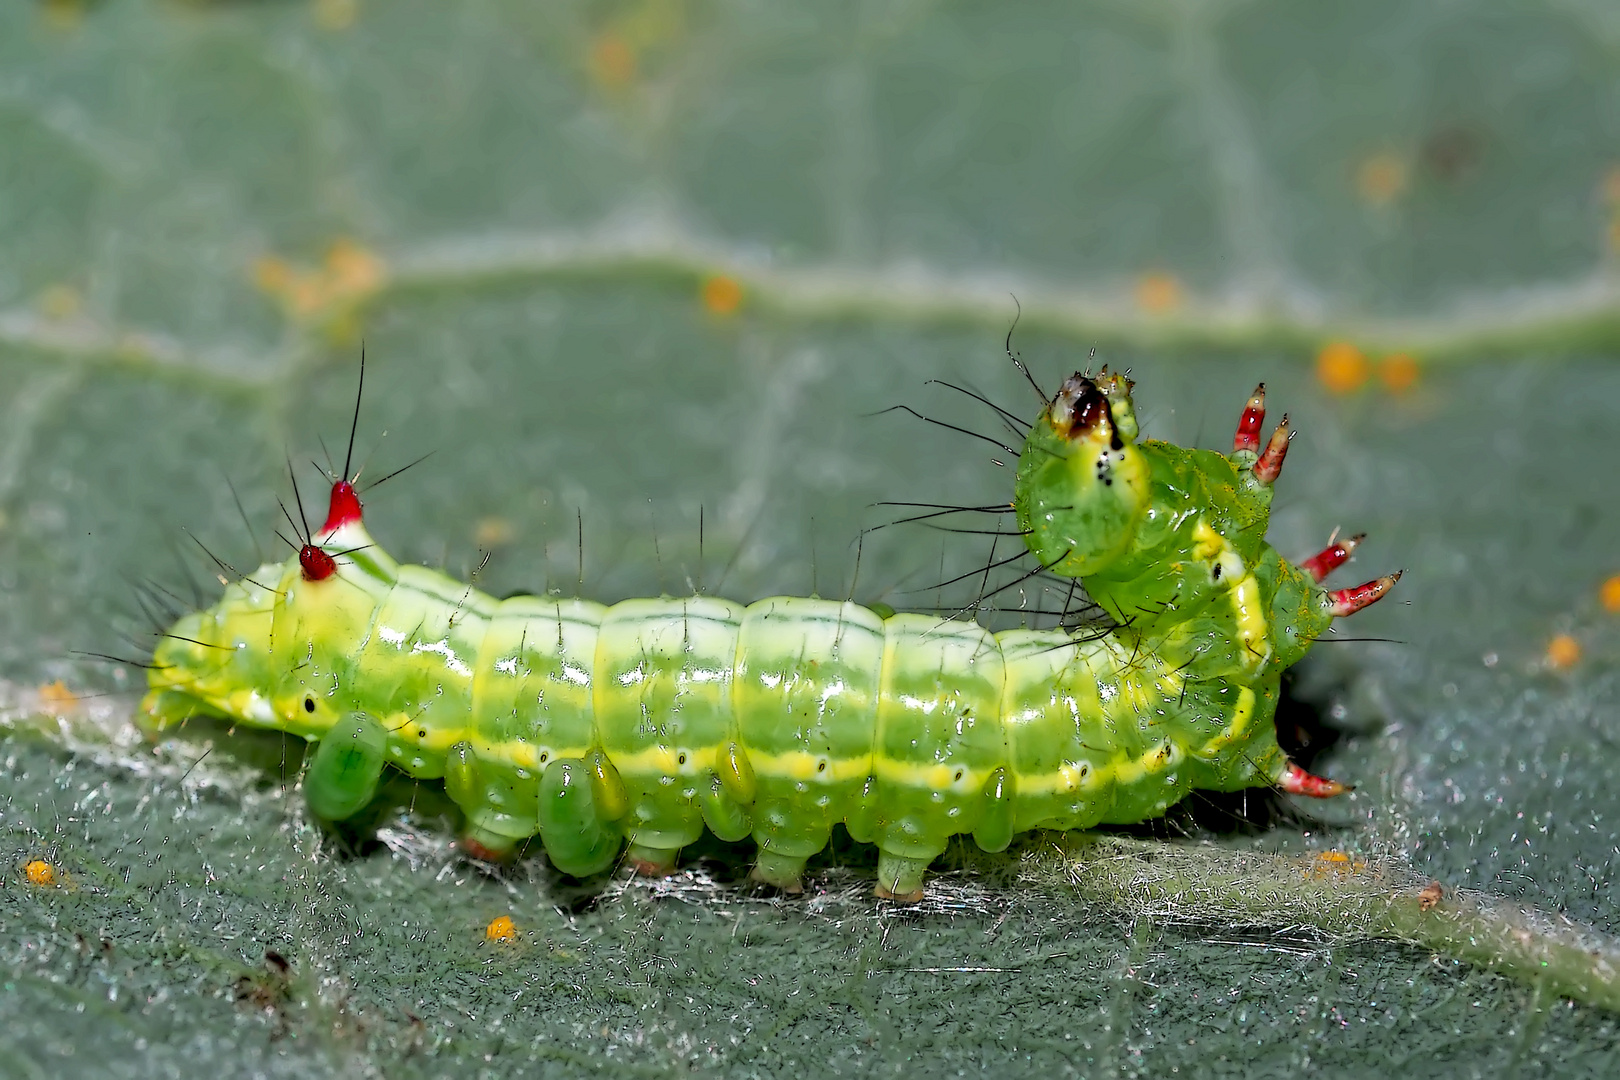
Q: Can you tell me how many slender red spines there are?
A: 5